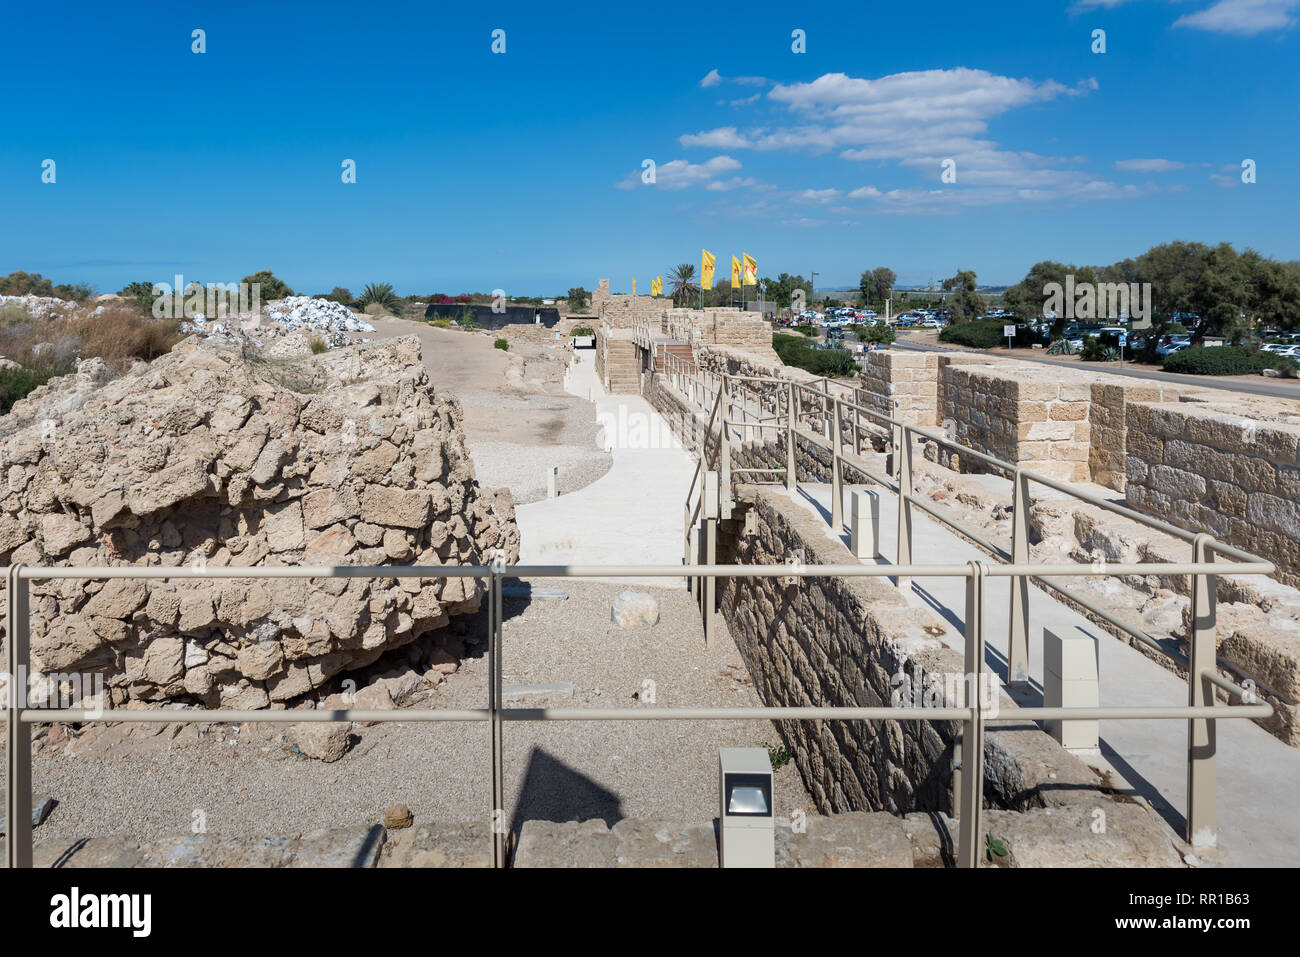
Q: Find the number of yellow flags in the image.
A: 6